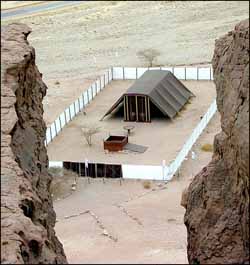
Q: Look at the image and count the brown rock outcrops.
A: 2